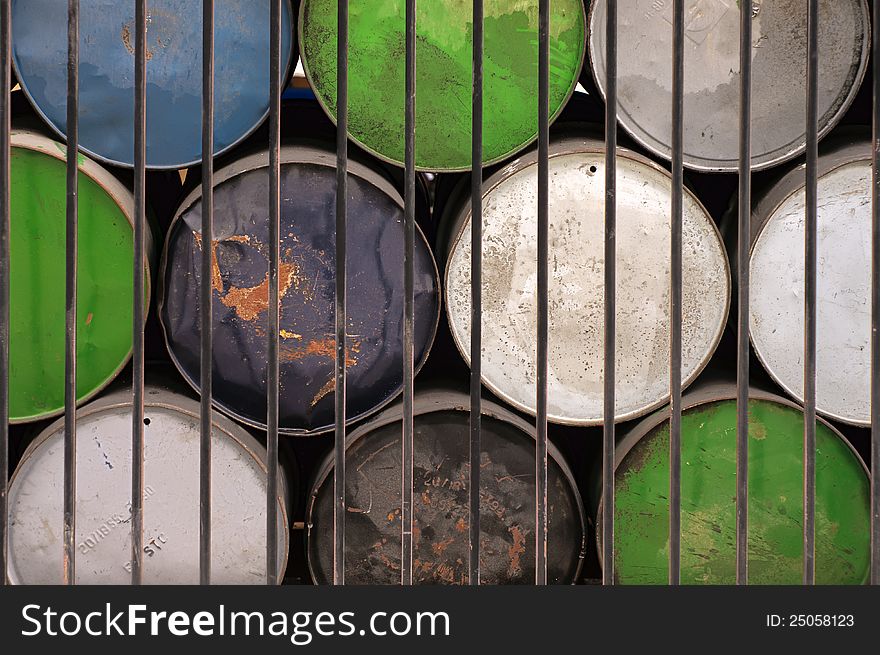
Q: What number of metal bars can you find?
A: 14